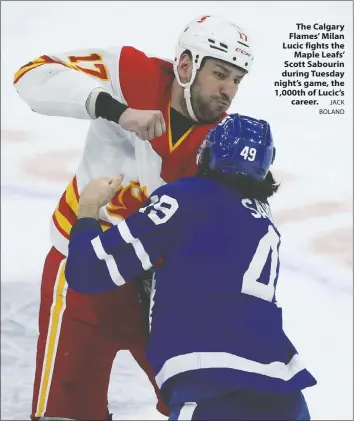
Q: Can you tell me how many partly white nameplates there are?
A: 1